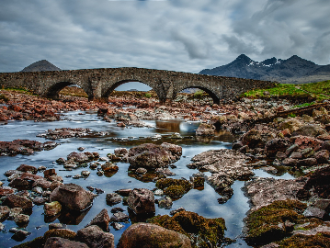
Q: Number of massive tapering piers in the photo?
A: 2